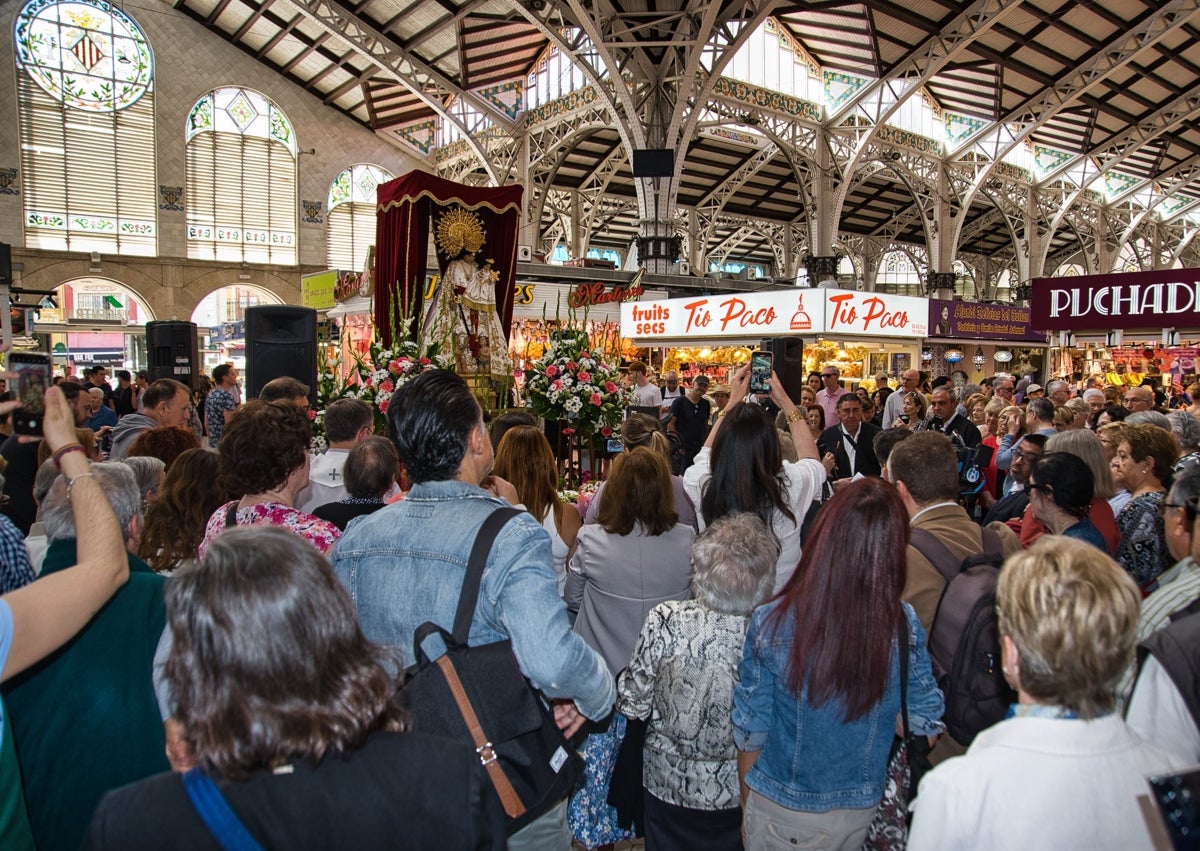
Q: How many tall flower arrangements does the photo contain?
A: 2